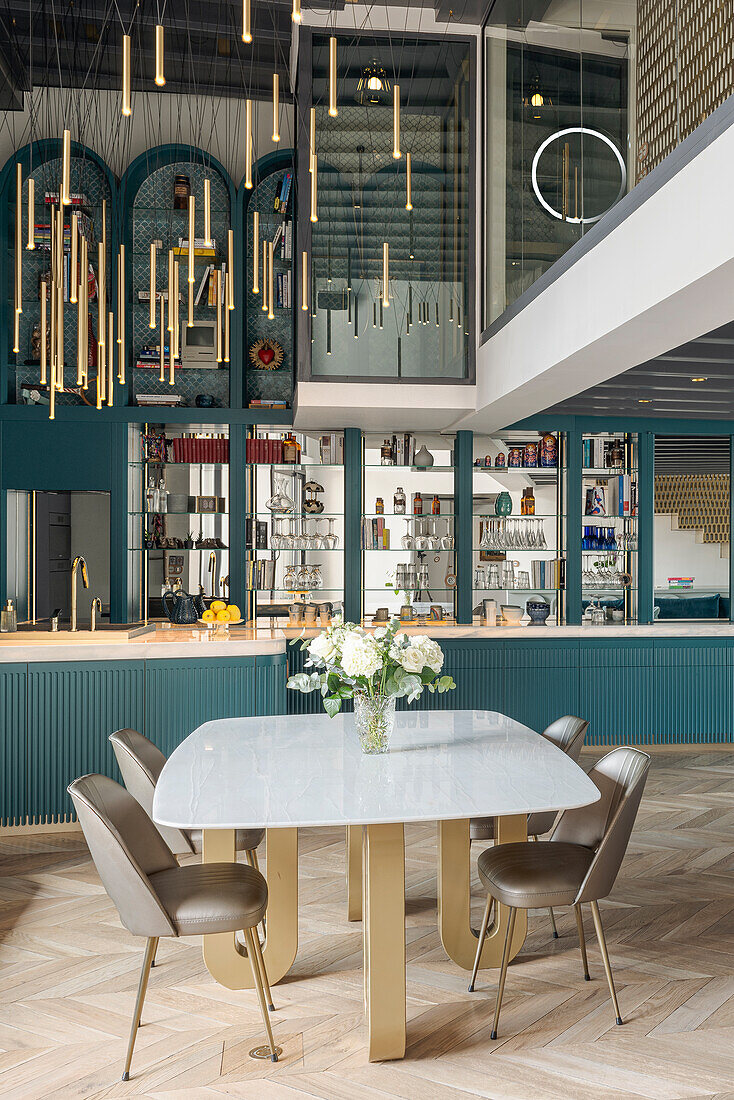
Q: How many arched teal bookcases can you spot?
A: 3